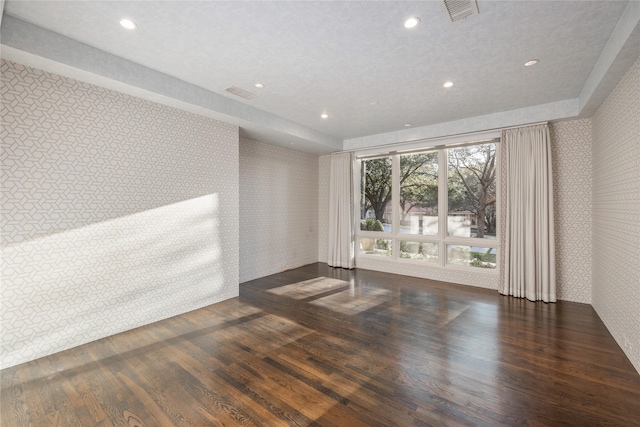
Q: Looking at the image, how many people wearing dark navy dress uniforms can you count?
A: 0